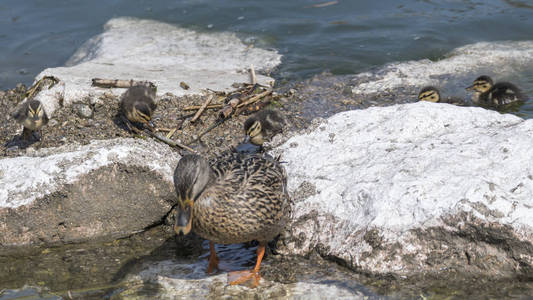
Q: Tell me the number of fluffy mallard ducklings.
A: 5